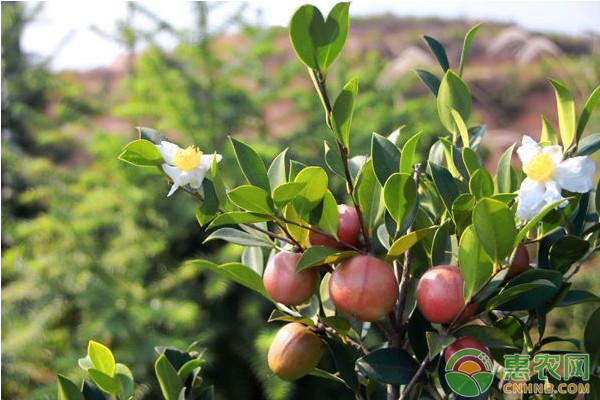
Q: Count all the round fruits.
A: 7